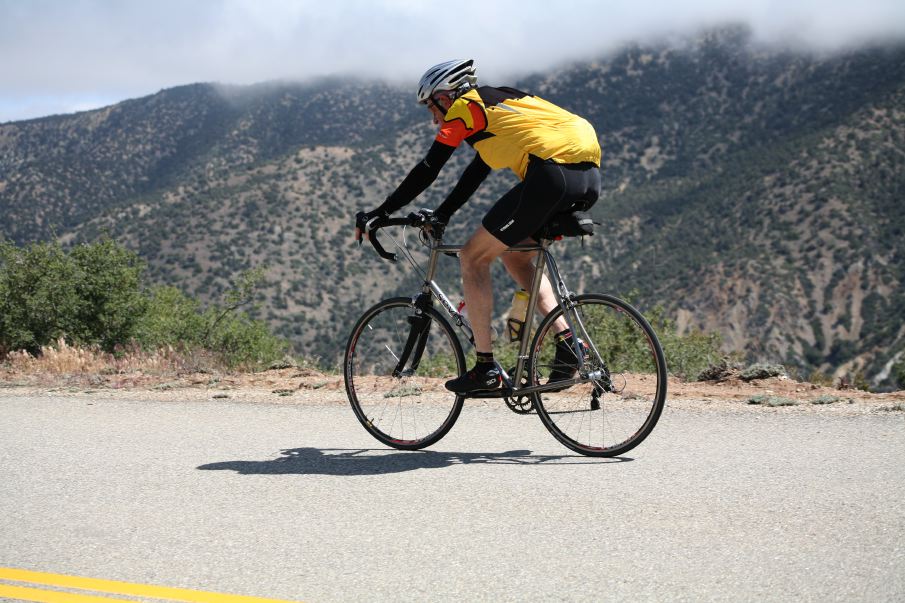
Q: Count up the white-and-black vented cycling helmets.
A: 1